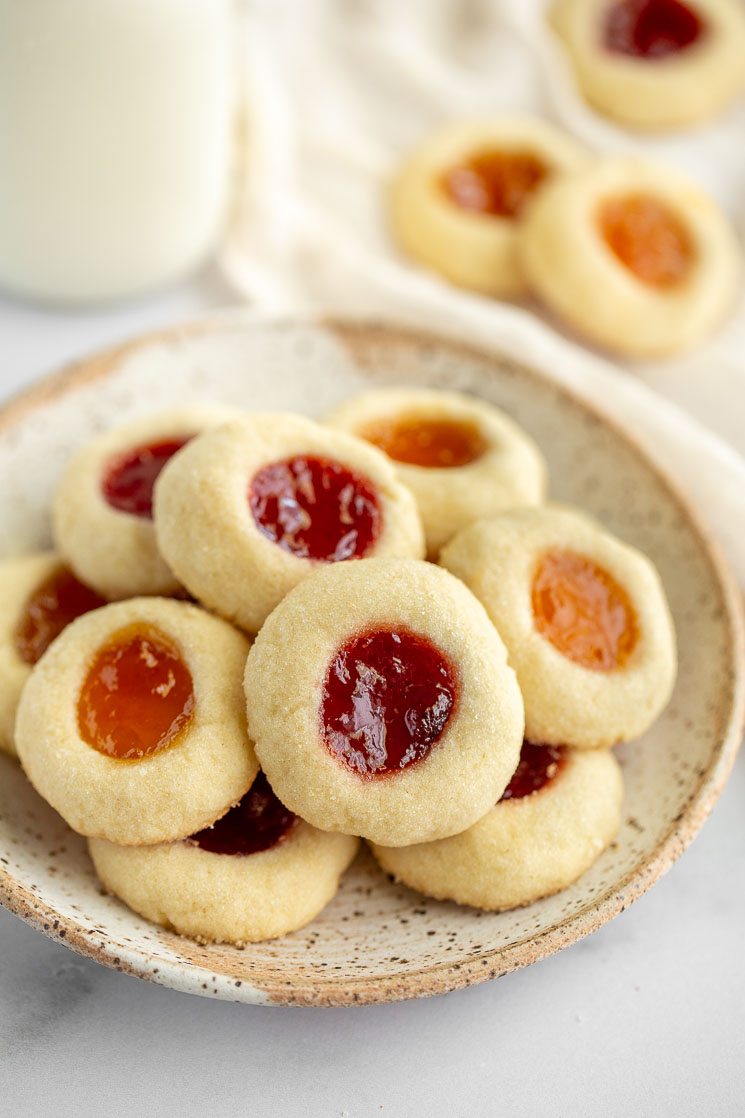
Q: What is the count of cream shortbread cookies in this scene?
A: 12